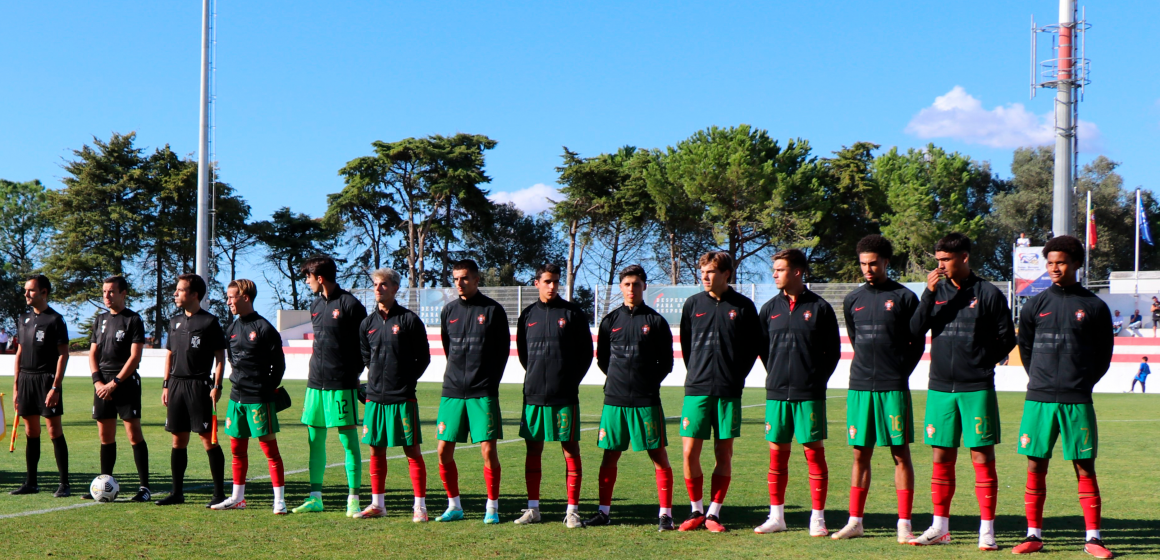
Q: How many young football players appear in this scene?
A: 11